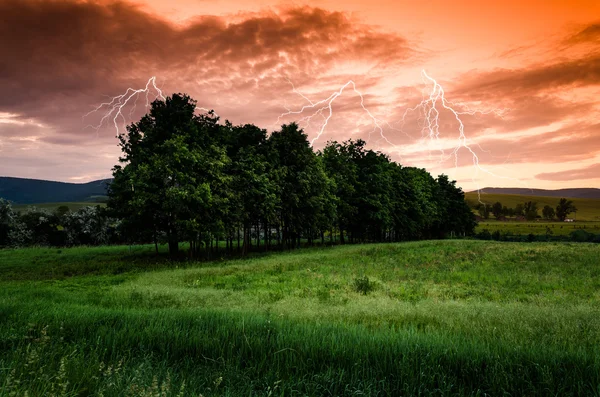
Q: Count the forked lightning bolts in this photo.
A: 3